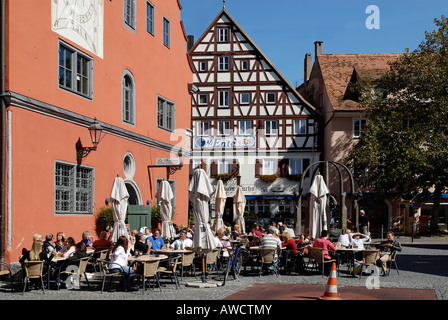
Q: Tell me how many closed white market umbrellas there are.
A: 6